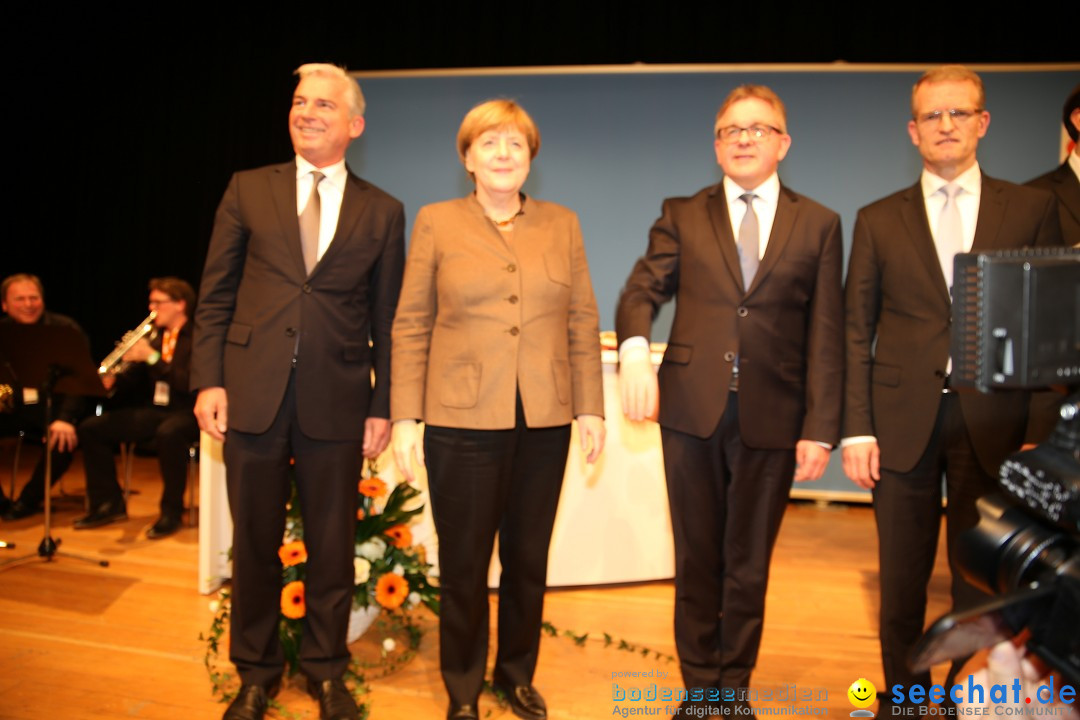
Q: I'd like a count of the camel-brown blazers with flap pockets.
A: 1